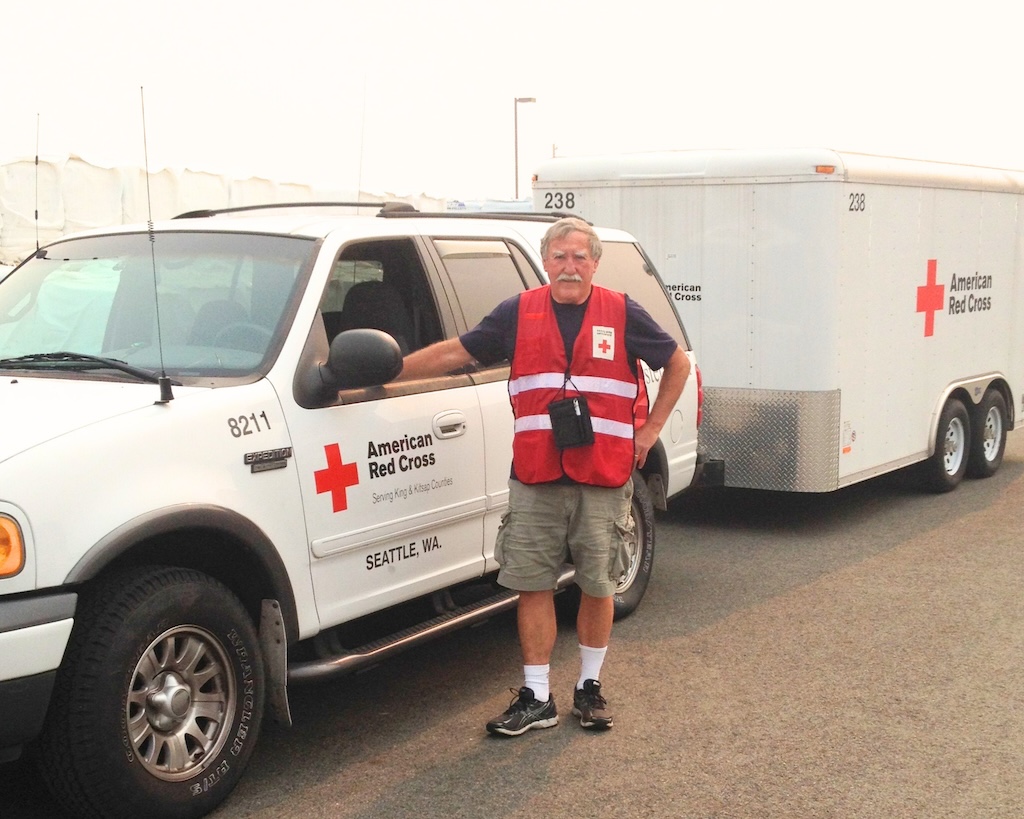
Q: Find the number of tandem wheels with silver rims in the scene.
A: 2